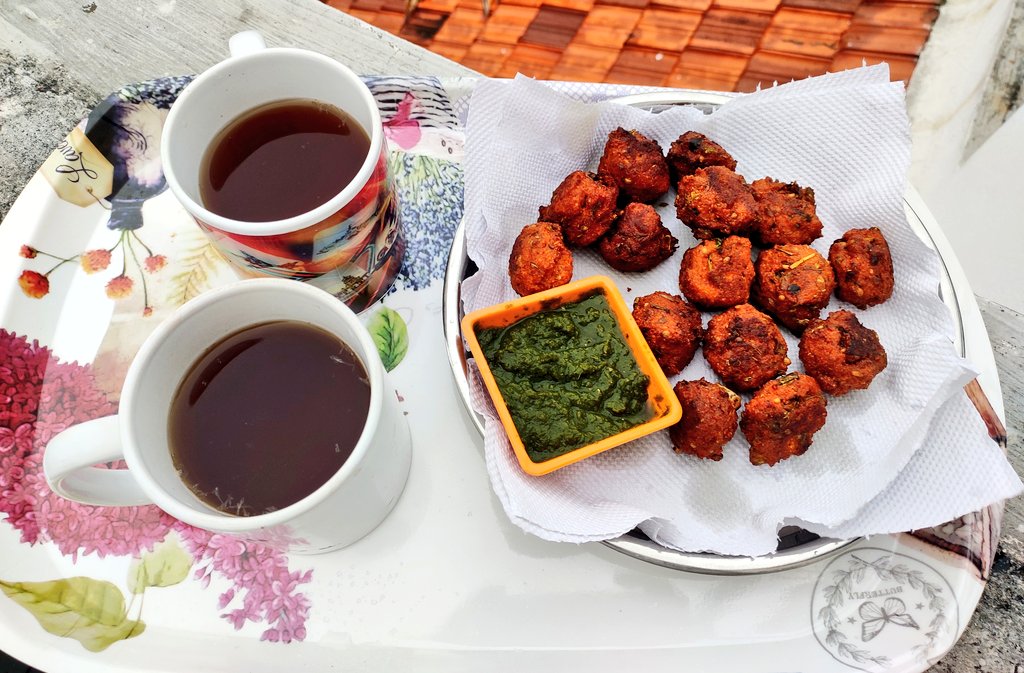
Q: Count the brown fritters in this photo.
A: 15